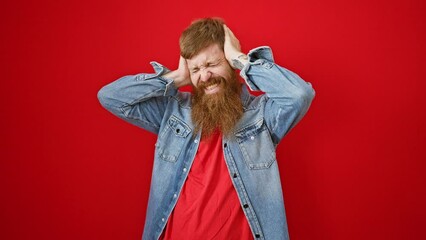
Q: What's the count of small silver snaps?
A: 5